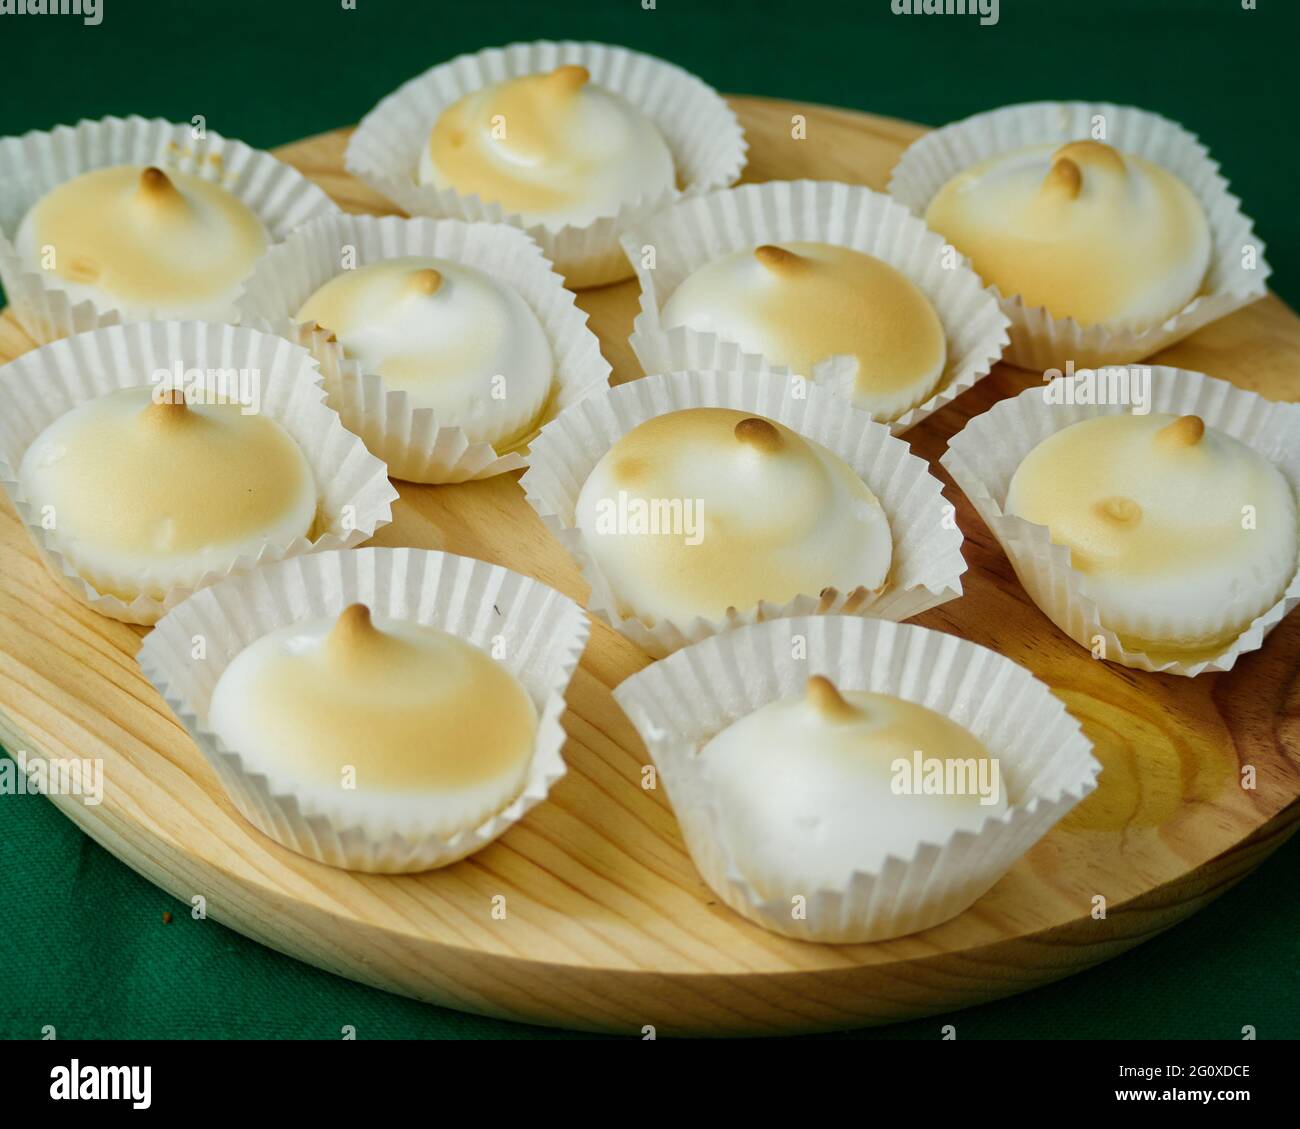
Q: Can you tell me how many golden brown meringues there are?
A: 10